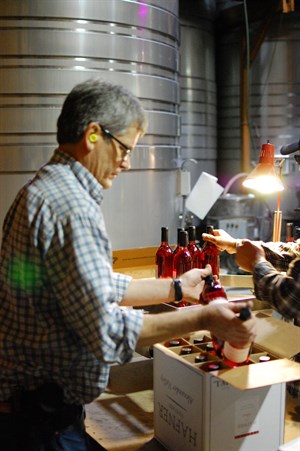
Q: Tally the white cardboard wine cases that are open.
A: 1